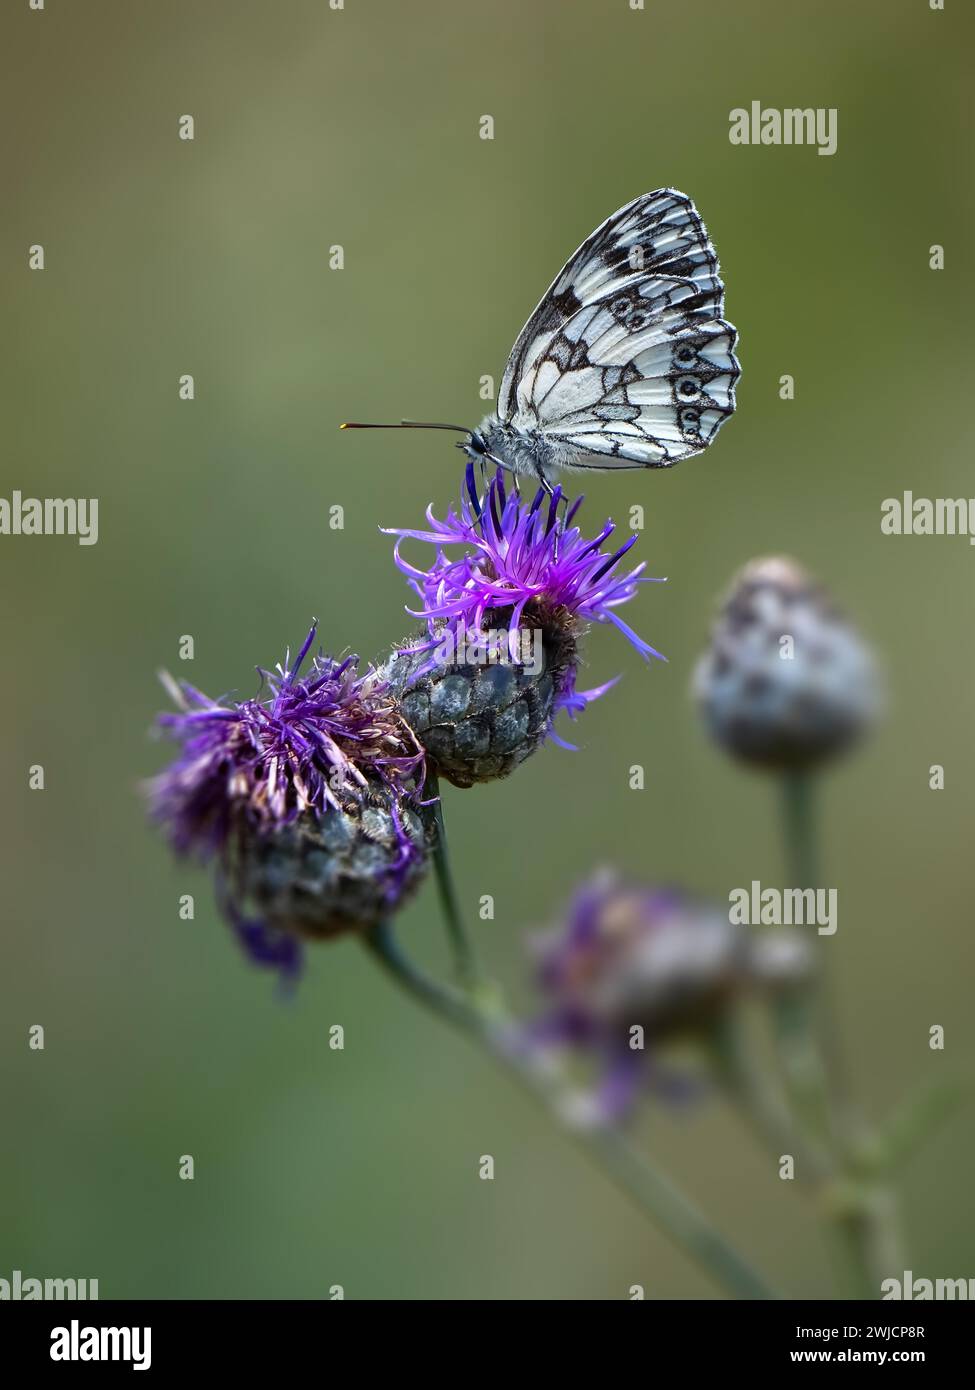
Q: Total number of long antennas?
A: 2